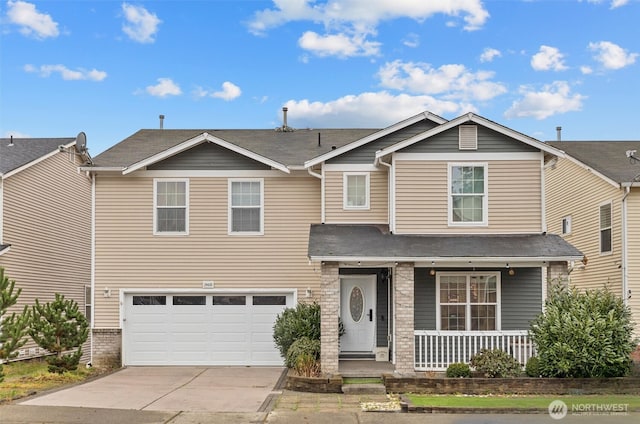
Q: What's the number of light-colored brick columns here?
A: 3